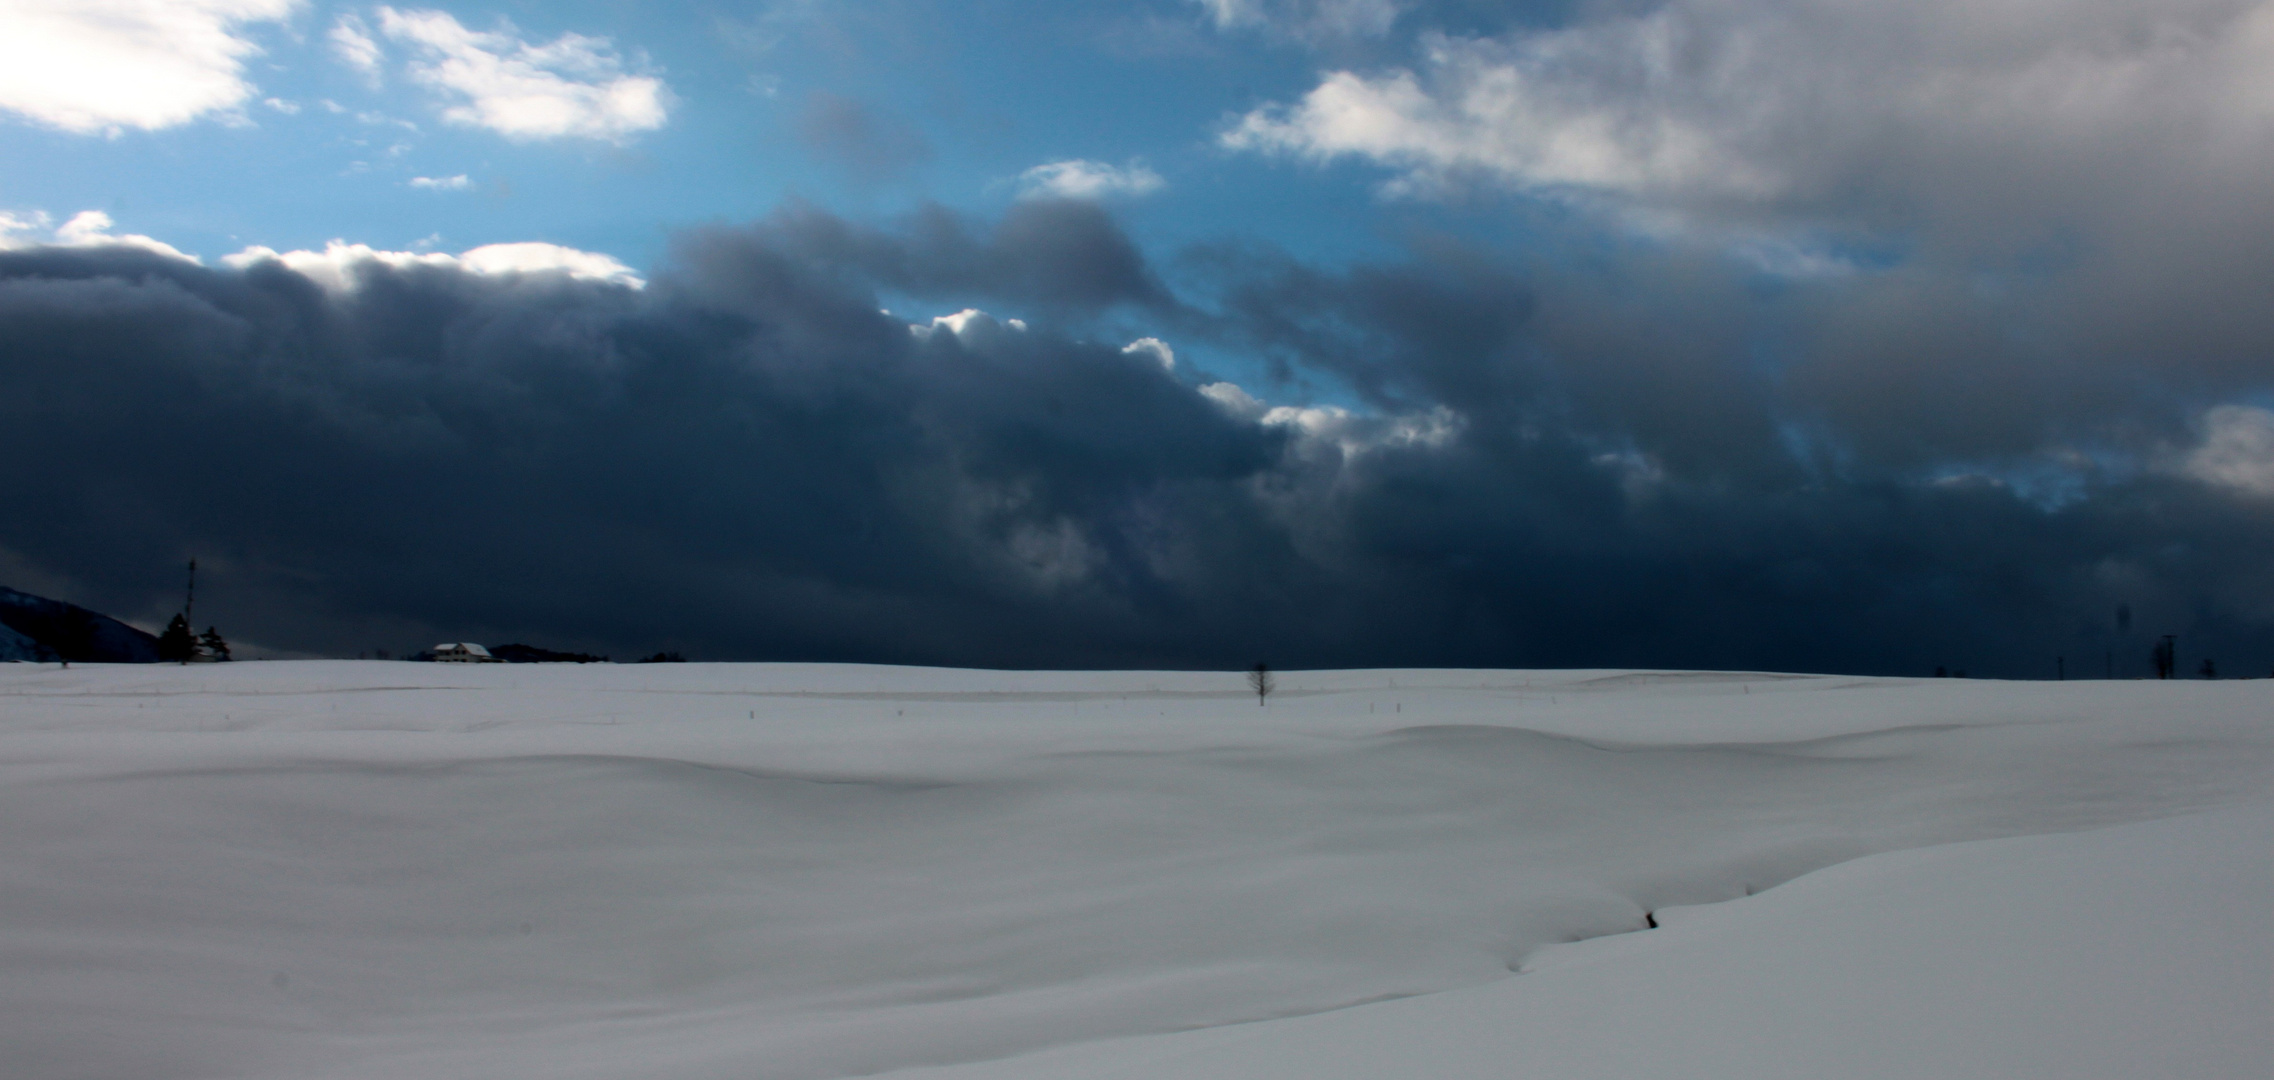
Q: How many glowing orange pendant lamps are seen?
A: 0